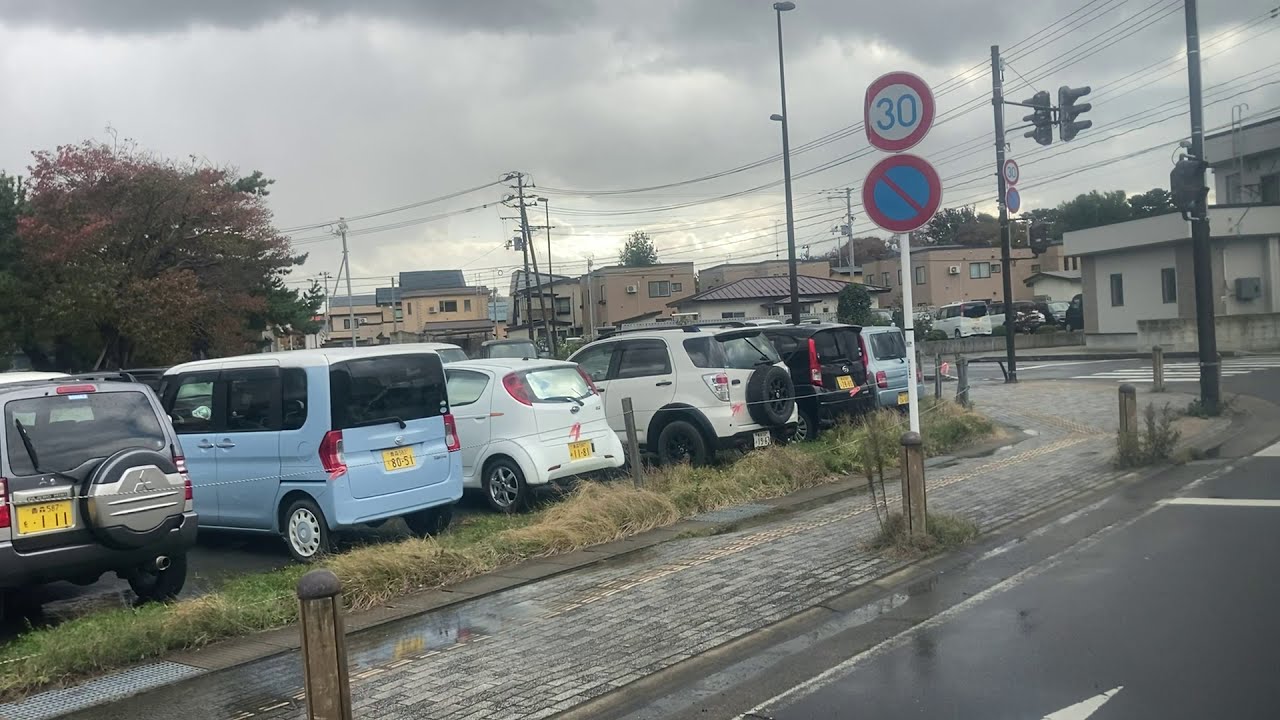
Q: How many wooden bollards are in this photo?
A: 4